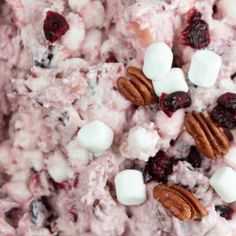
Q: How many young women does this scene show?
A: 0